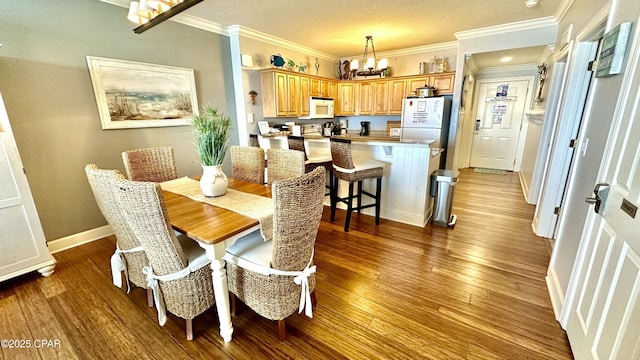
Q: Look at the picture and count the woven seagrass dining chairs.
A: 6